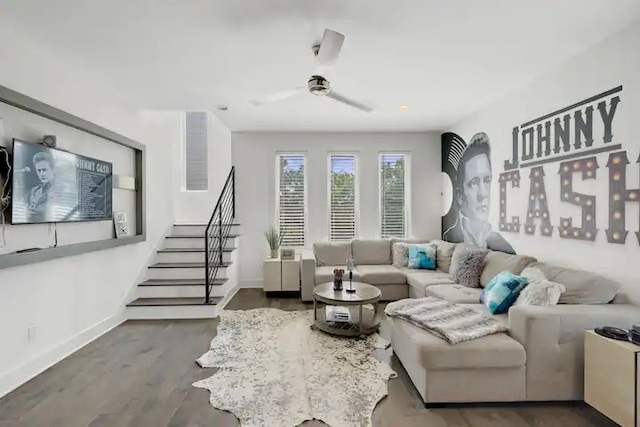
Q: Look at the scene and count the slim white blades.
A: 3